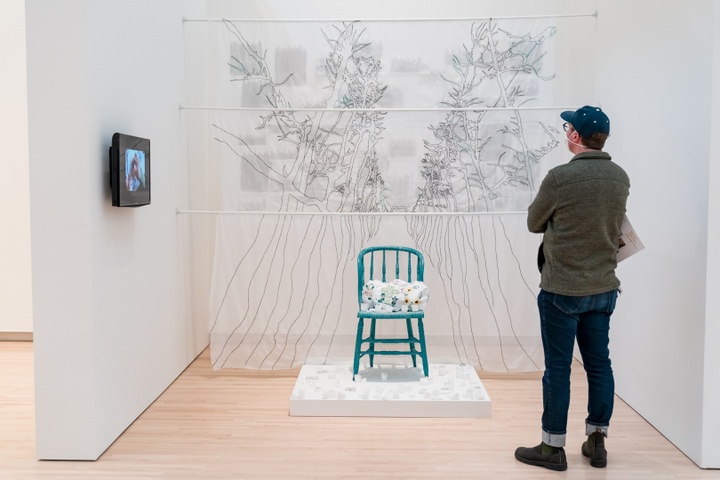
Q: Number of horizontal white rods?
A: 3